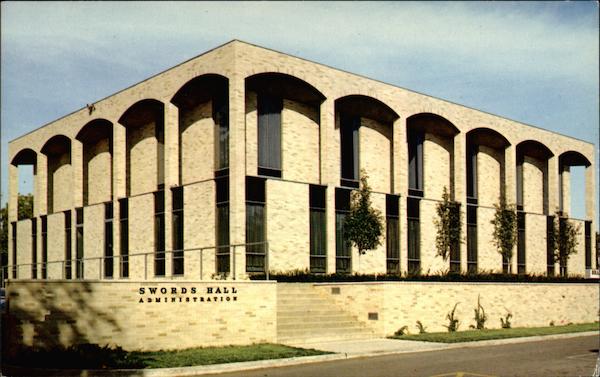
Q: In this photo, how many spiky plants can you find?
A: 5